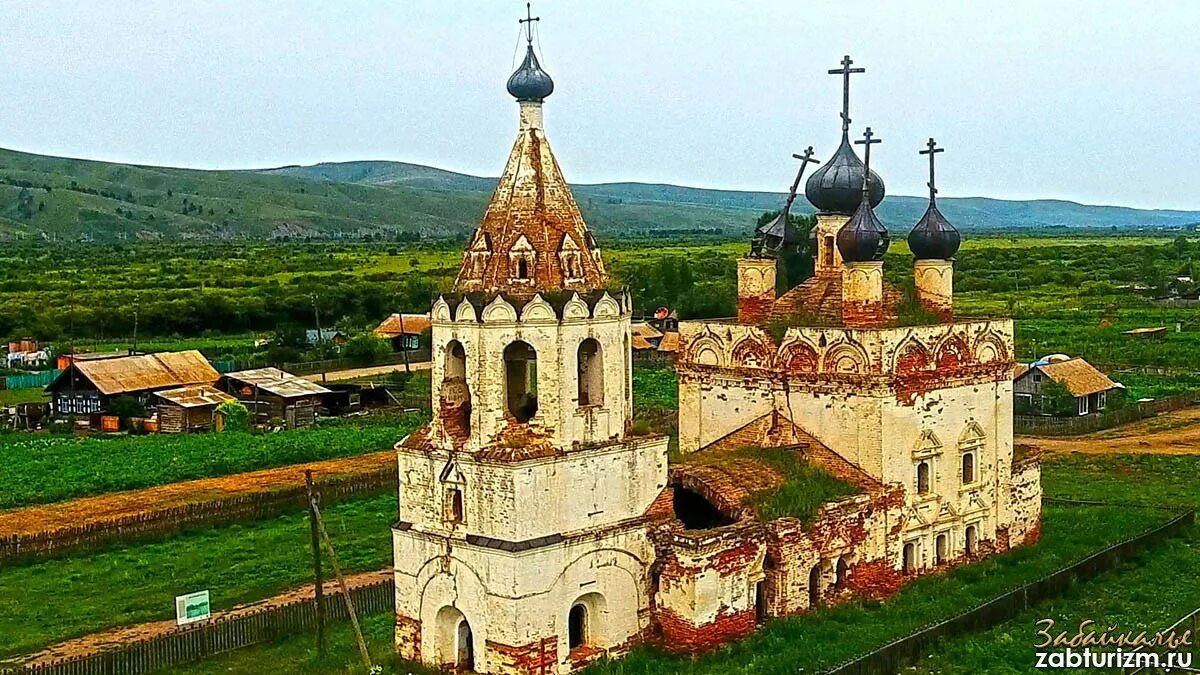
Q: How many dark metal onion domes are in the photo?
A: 5